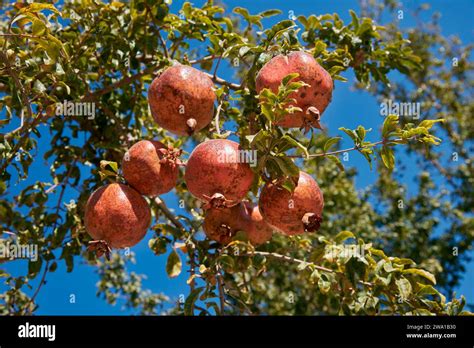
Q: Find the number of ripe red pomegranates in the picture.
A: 8